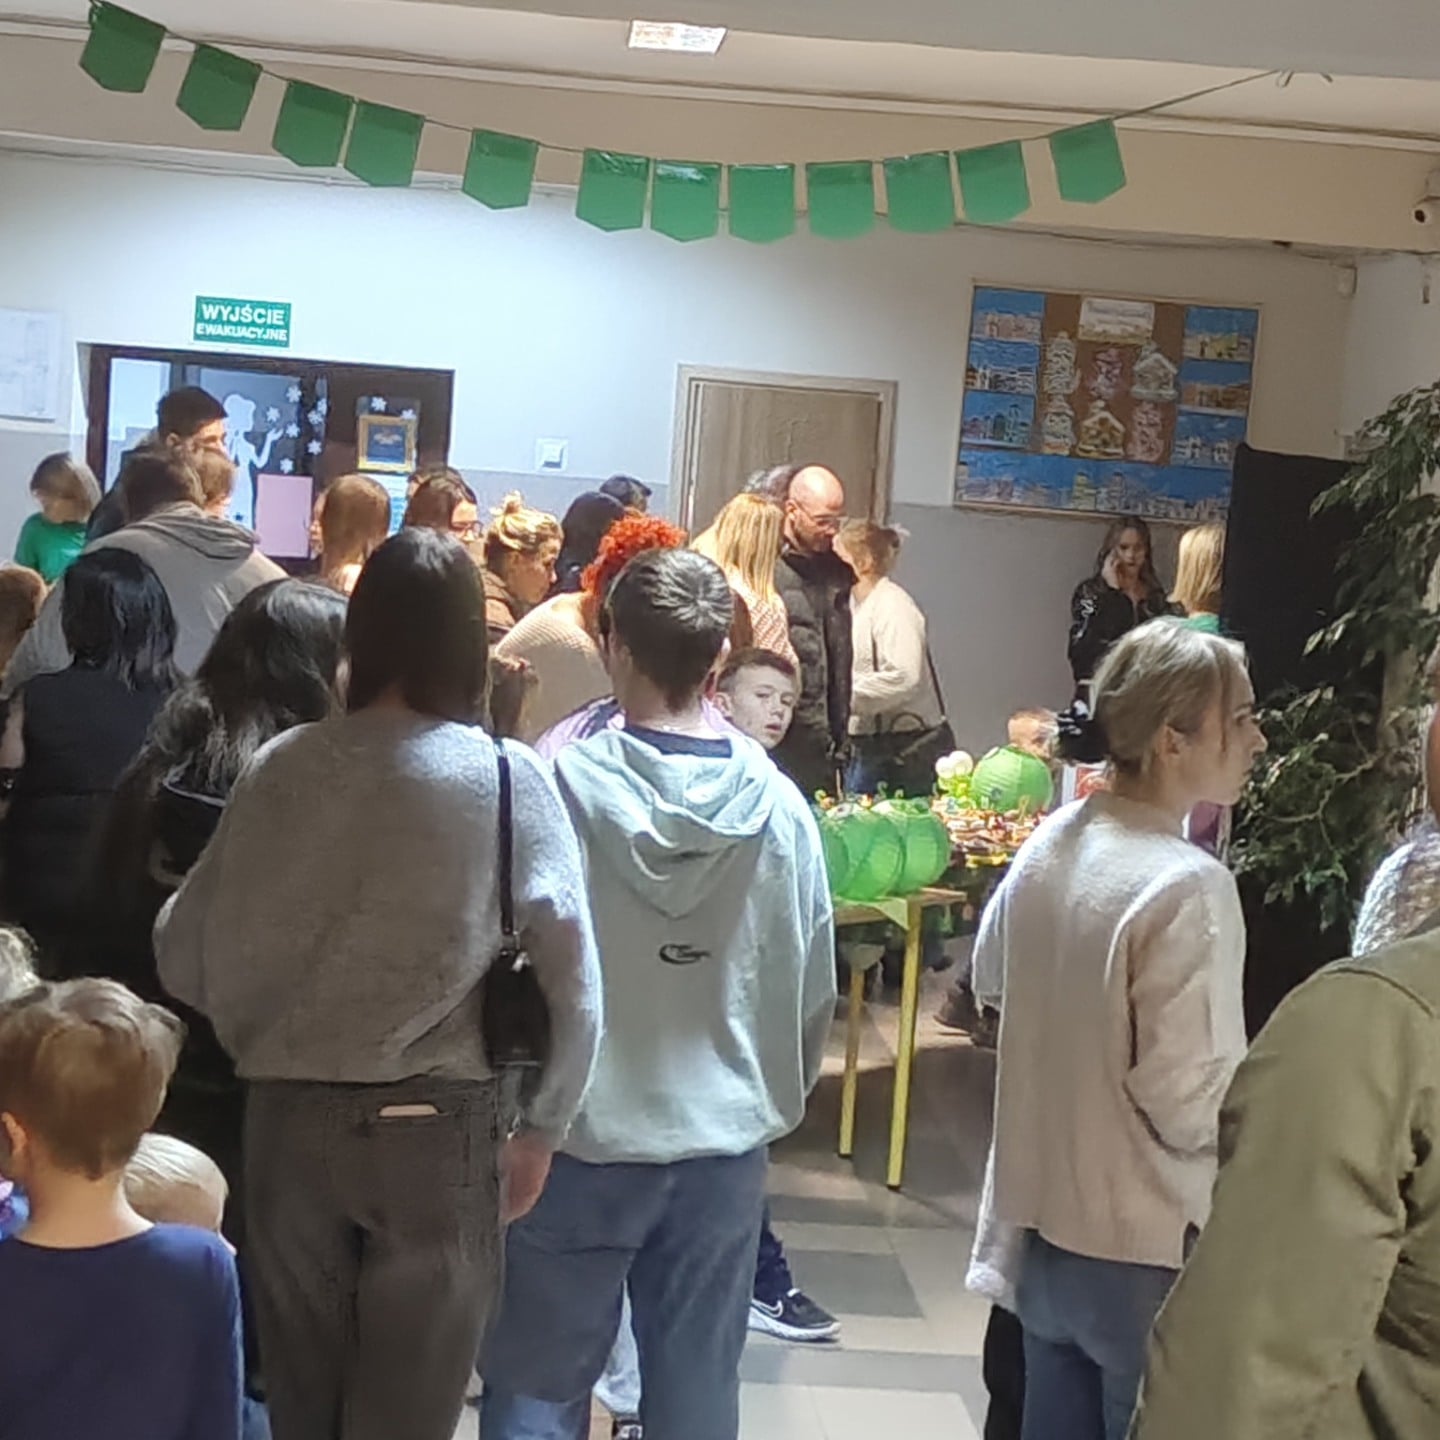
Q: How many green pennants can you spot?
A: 12